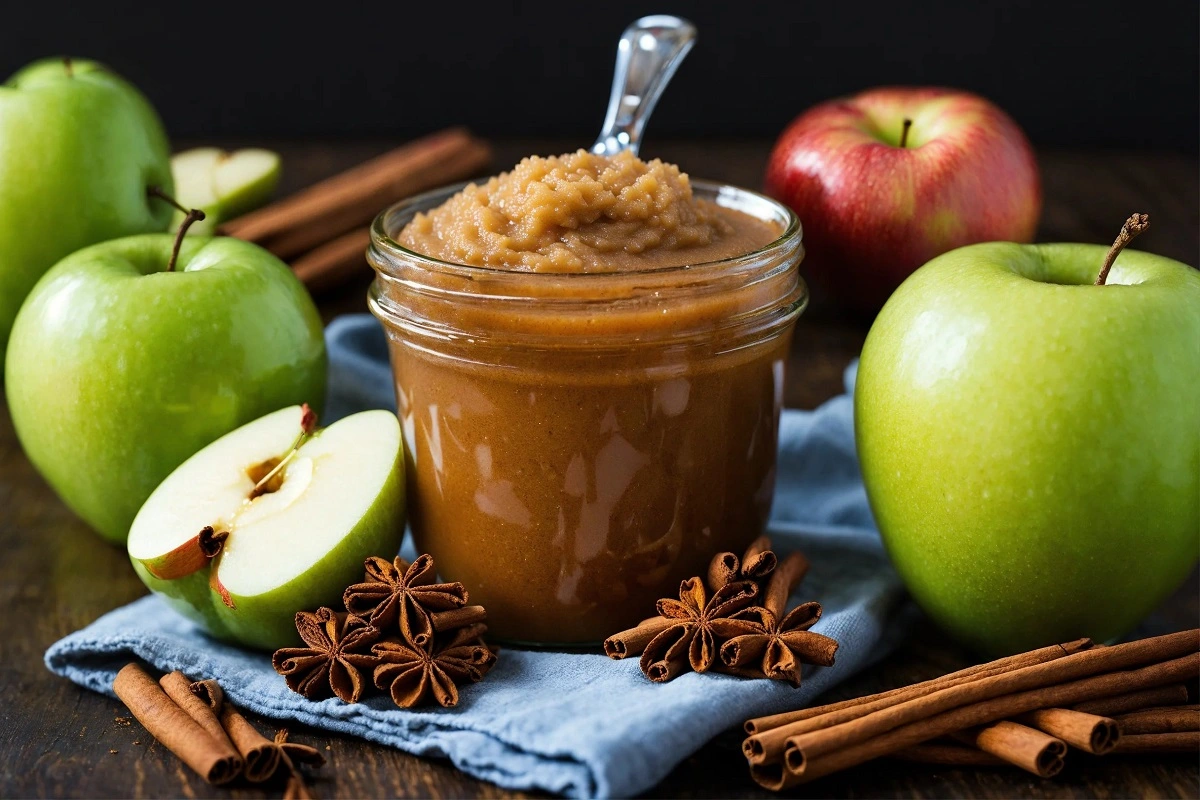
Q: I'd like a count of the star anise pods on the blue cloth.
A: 5